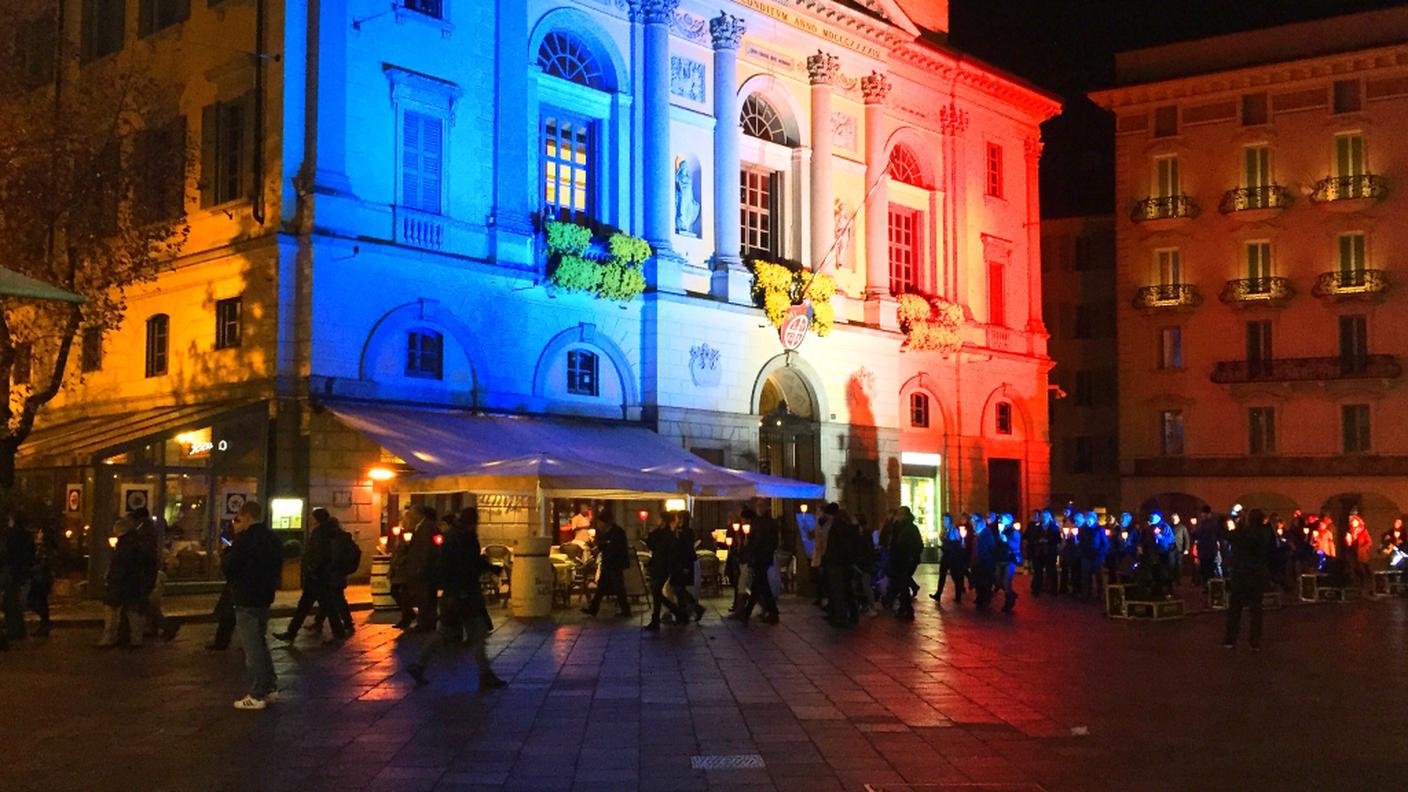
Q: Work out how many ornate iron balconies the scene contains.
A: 7